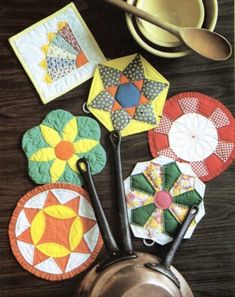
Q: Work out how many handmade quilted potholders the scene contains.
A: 6